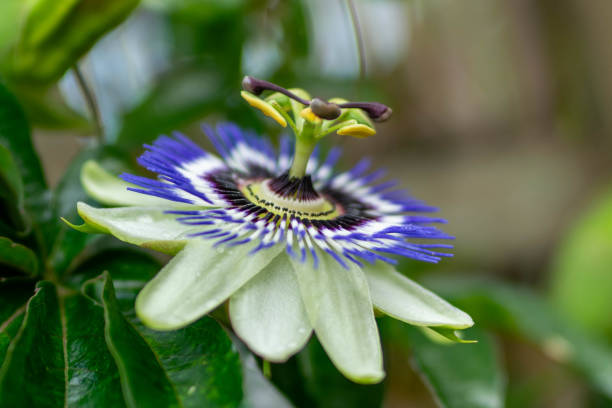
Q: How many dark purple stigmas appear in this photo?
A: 3